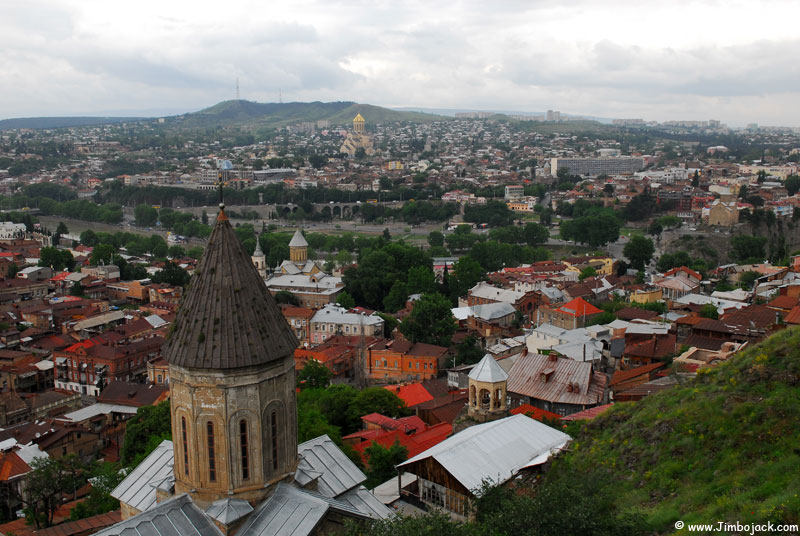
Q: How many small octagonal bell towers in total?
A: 1